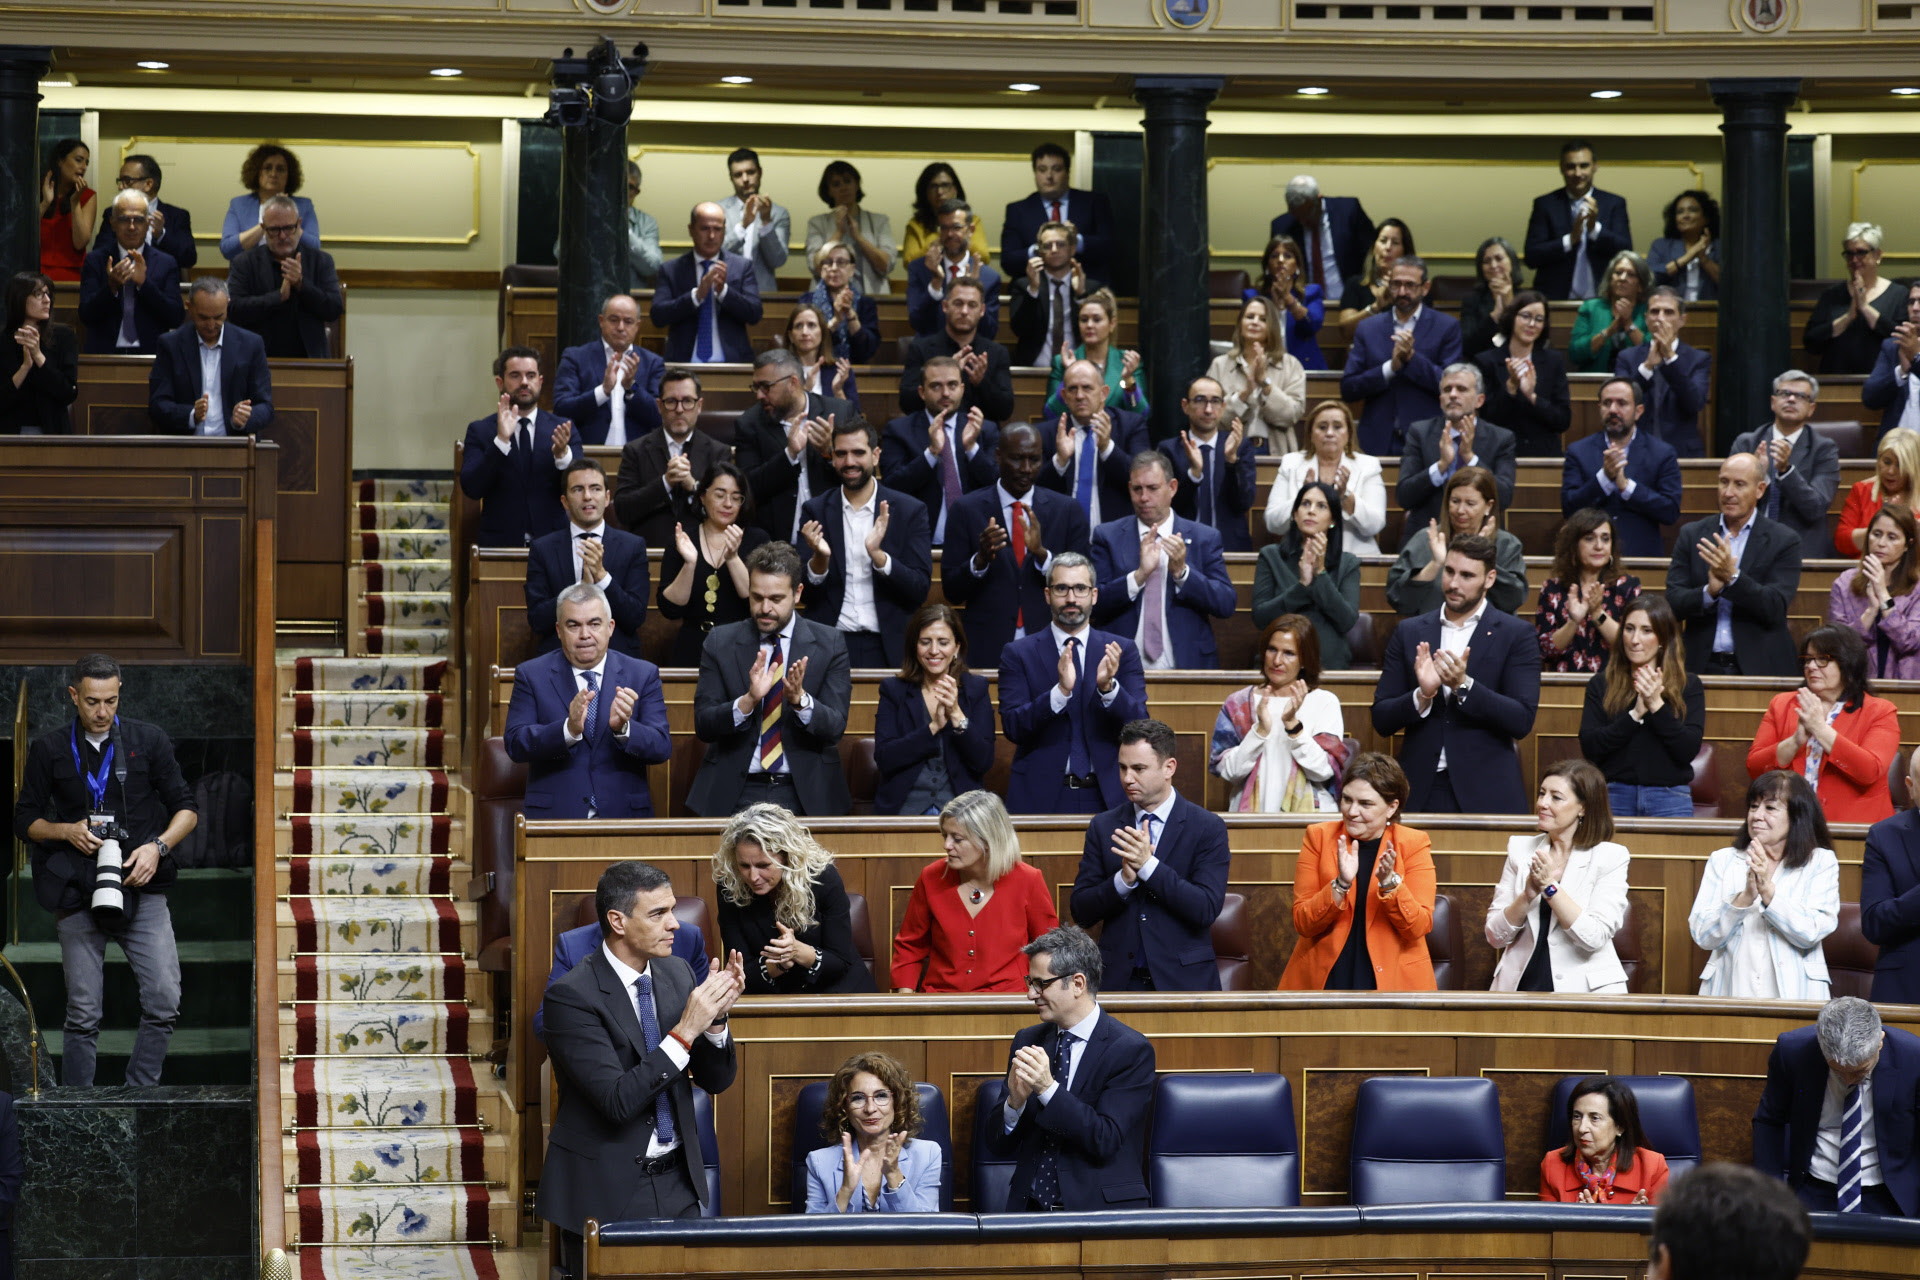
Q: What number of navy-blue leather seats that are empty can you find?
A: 2